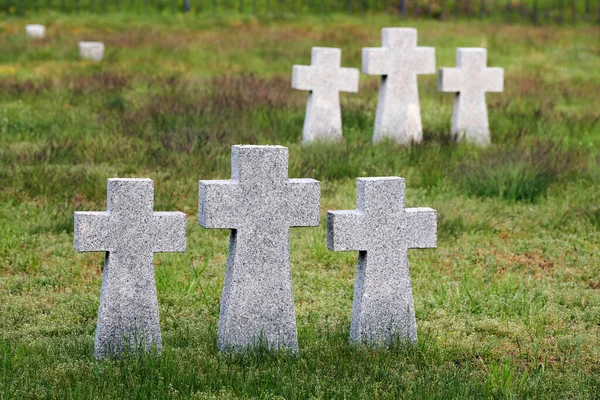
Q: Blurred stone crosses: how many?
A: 3